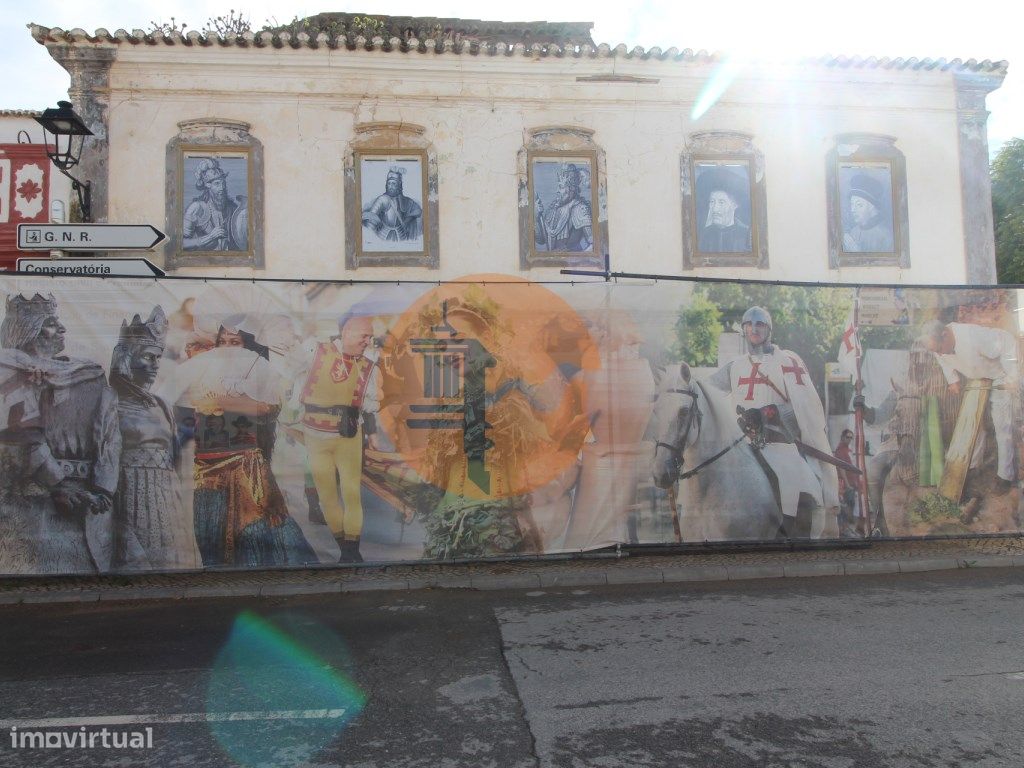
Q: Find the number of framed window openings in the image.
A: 5